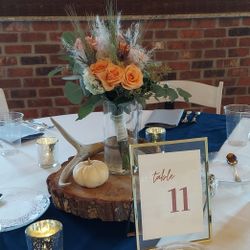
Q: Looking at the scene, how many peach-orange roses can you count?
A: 3